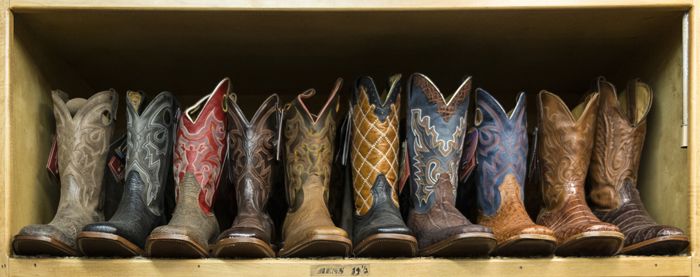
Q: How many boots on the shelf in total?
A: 10